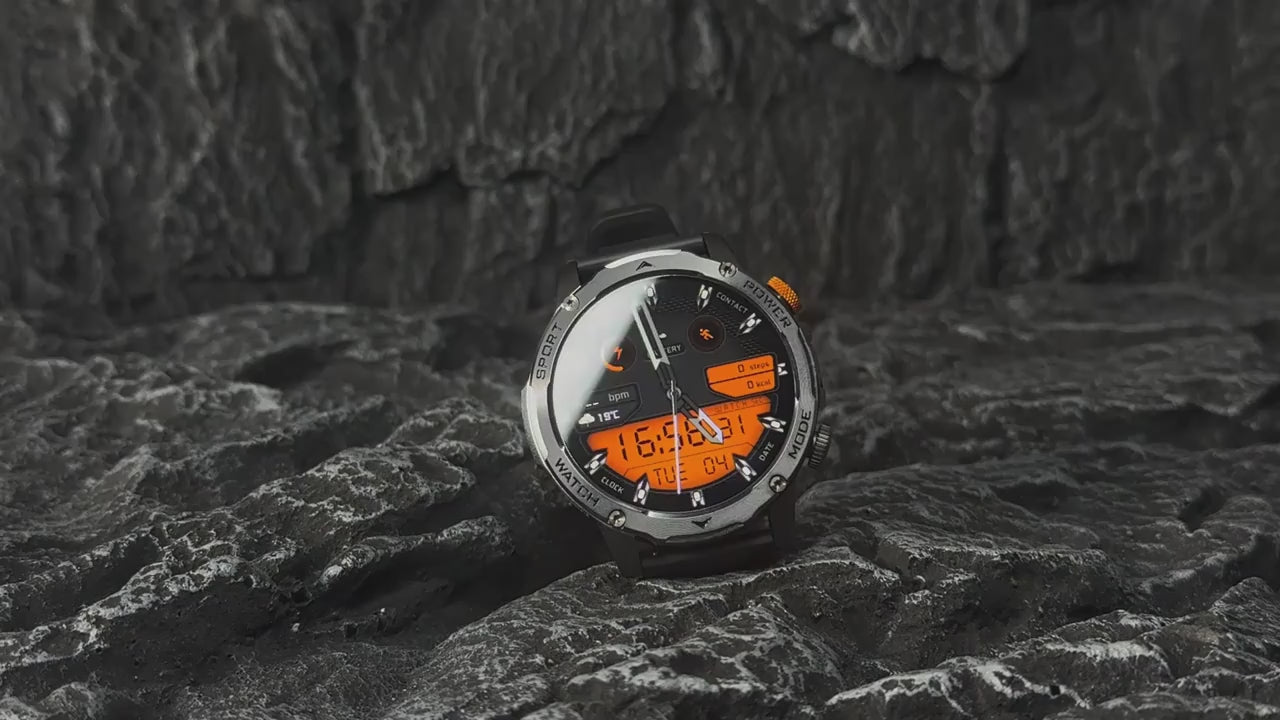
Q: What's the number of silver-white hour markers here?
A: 9